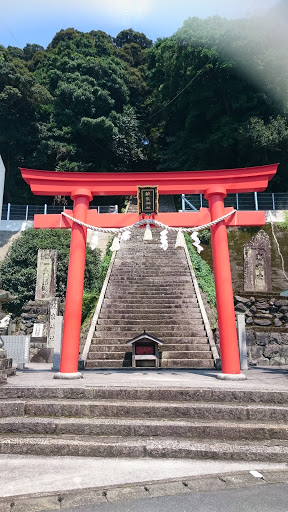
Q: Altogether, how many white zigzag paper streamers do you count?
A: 4